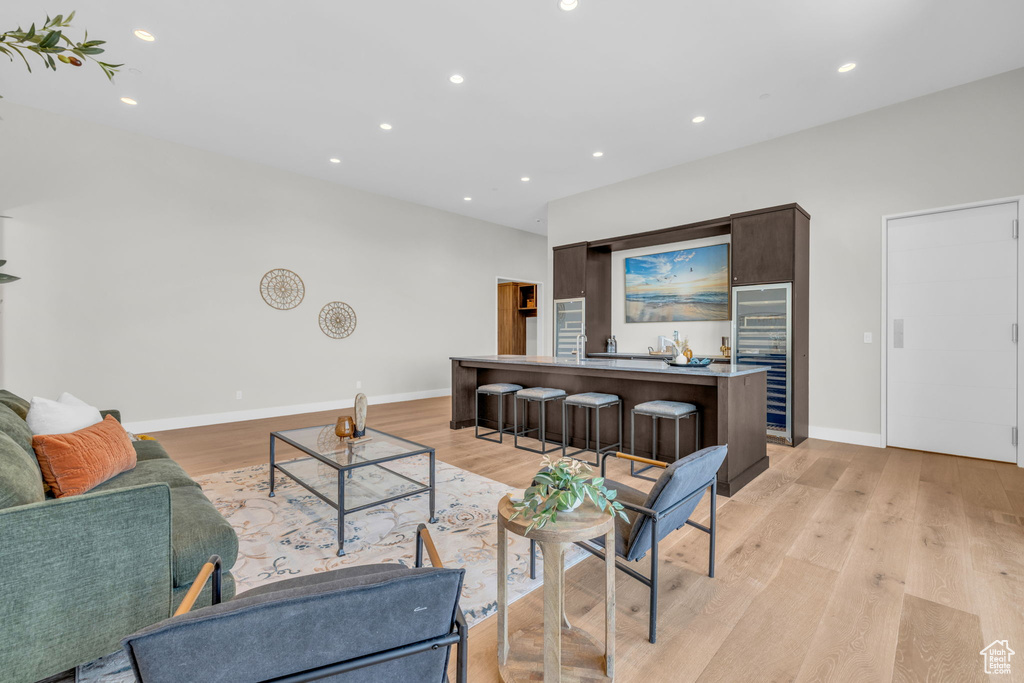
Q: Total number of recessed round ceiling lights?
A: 11